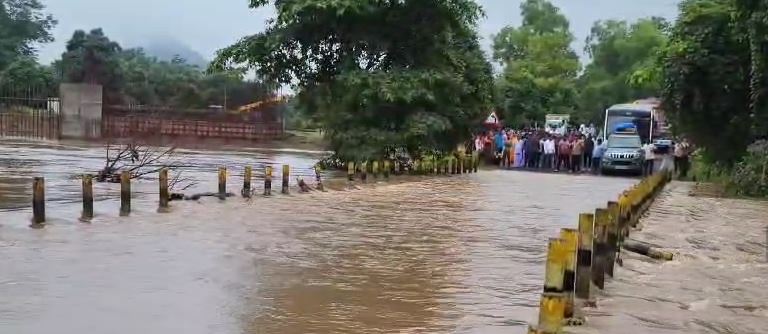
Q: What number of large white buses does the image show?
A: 1